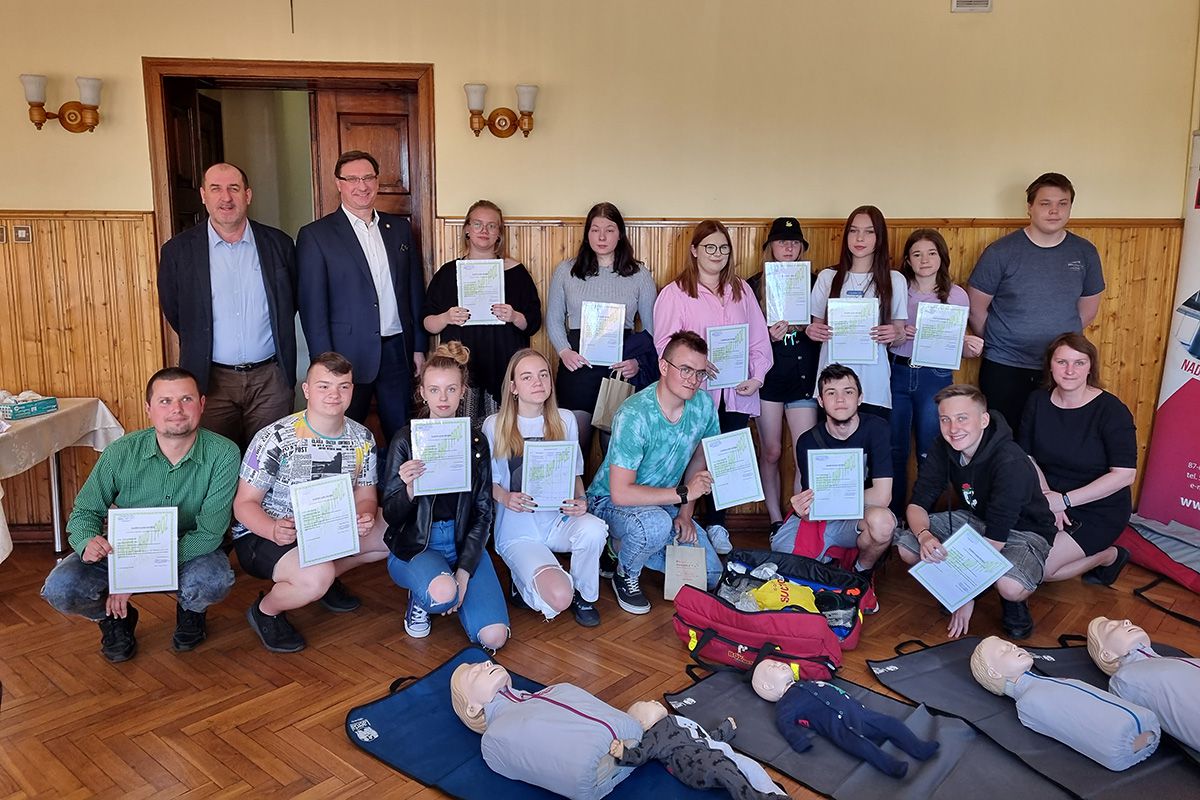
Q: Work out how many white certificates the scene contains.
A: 13